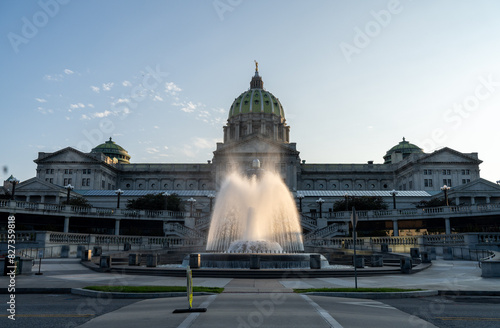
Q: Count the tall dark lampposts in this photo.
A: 11